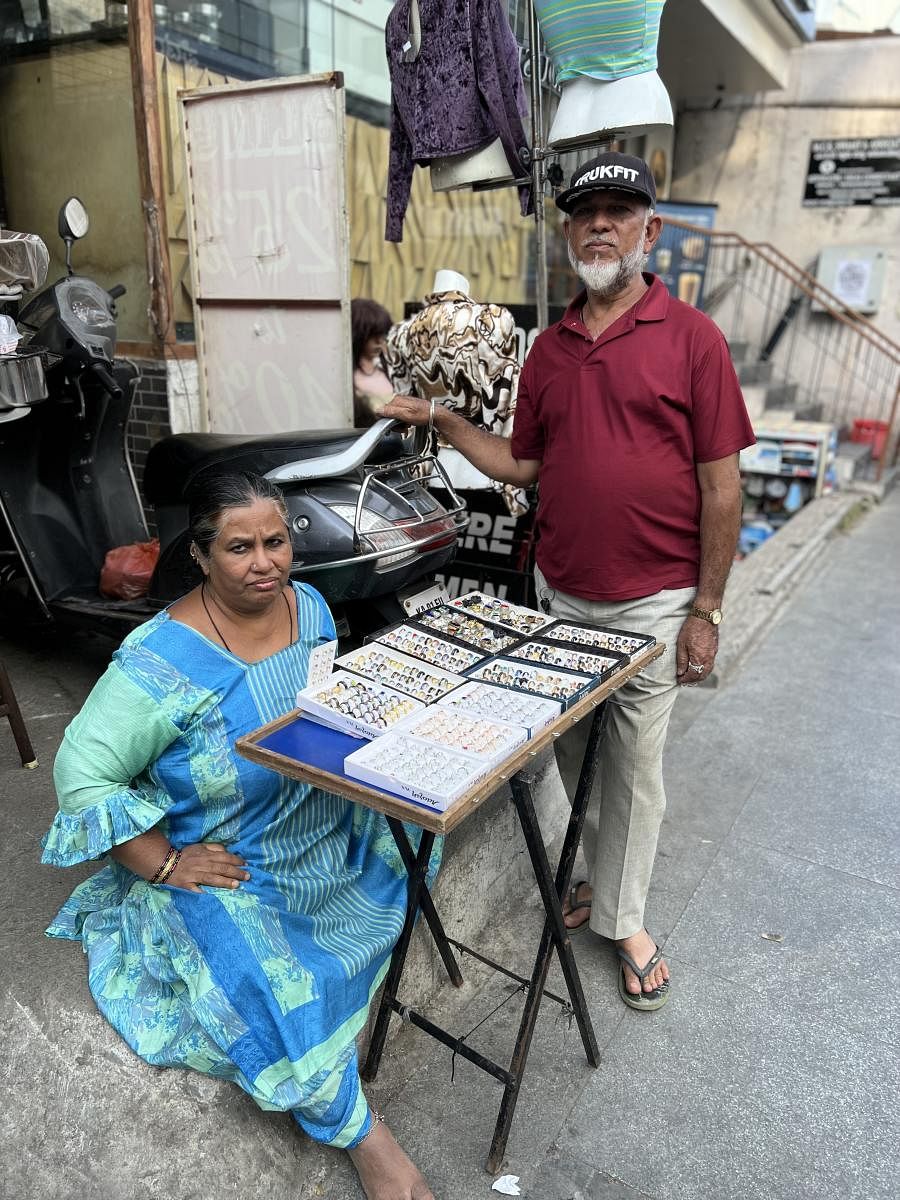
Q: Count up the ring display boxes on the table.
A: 11